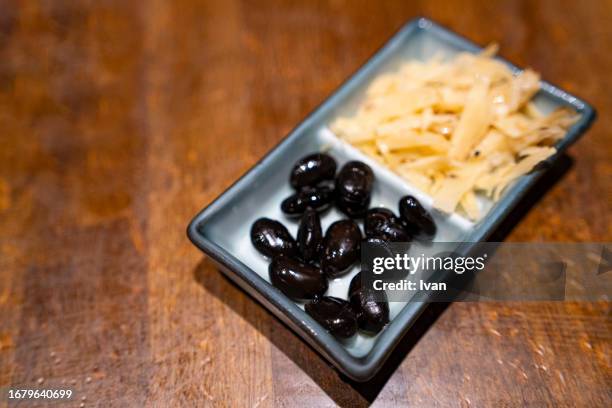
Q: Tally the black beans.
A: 12